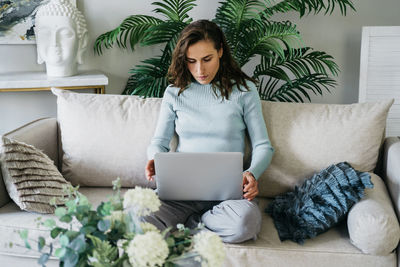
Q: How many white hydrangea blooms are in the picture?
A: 3